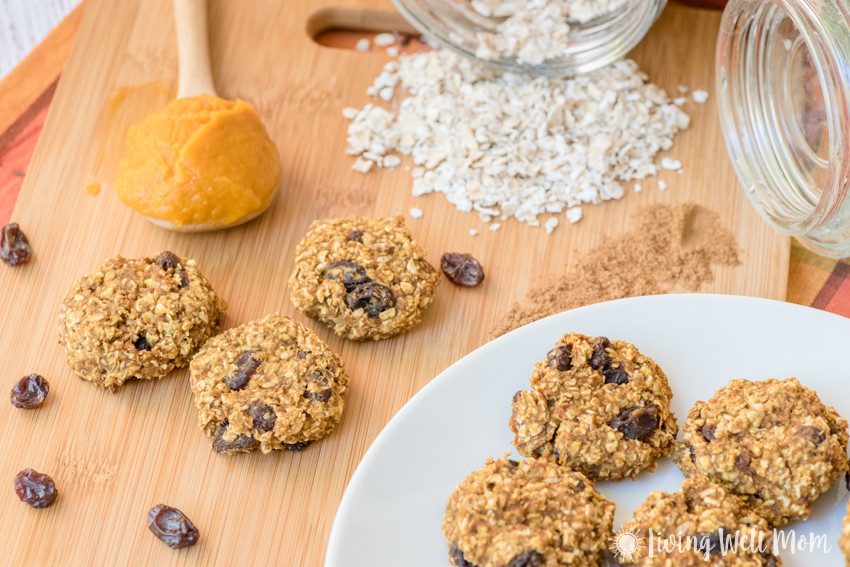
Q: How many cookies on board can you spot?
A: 3